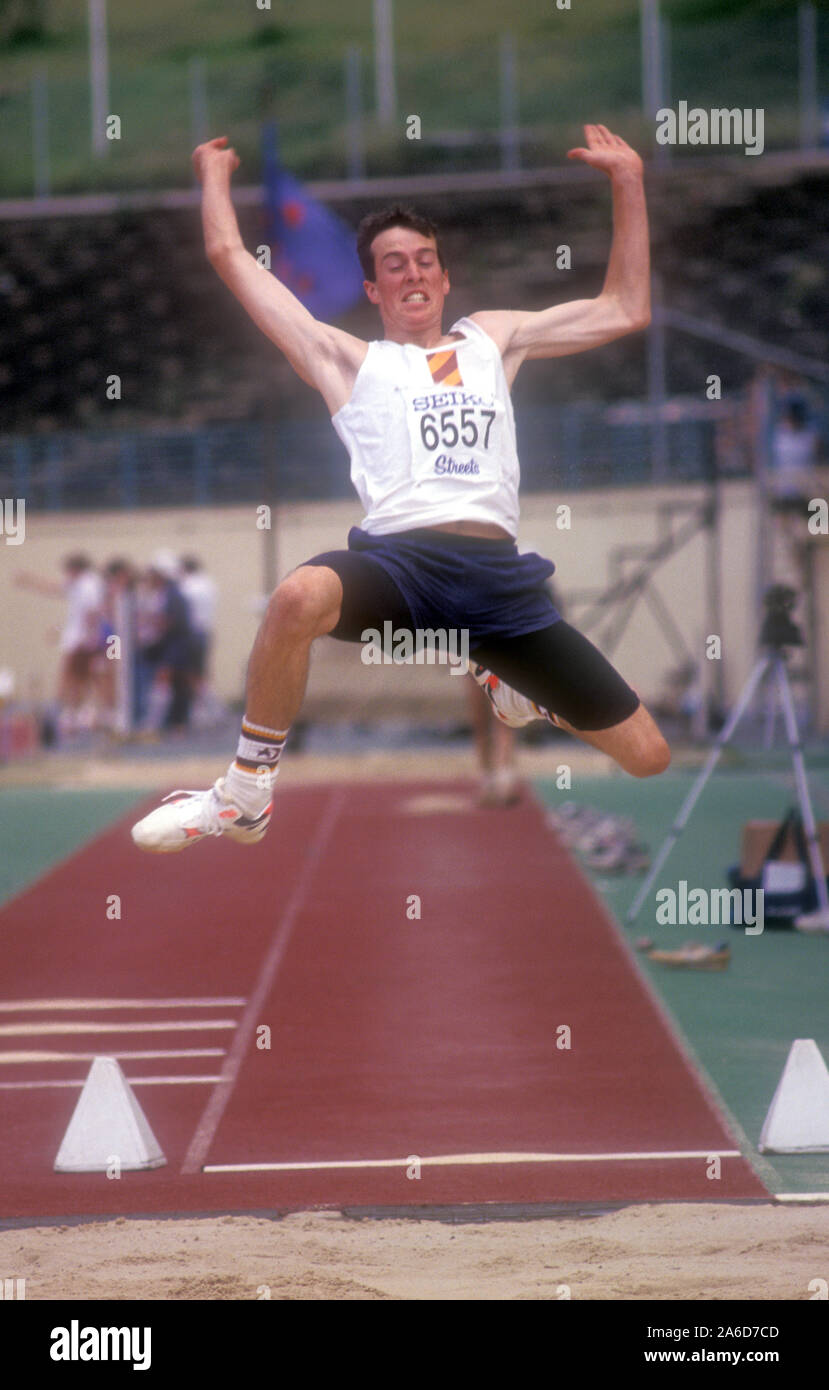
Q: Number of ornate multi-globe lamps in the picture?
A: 0